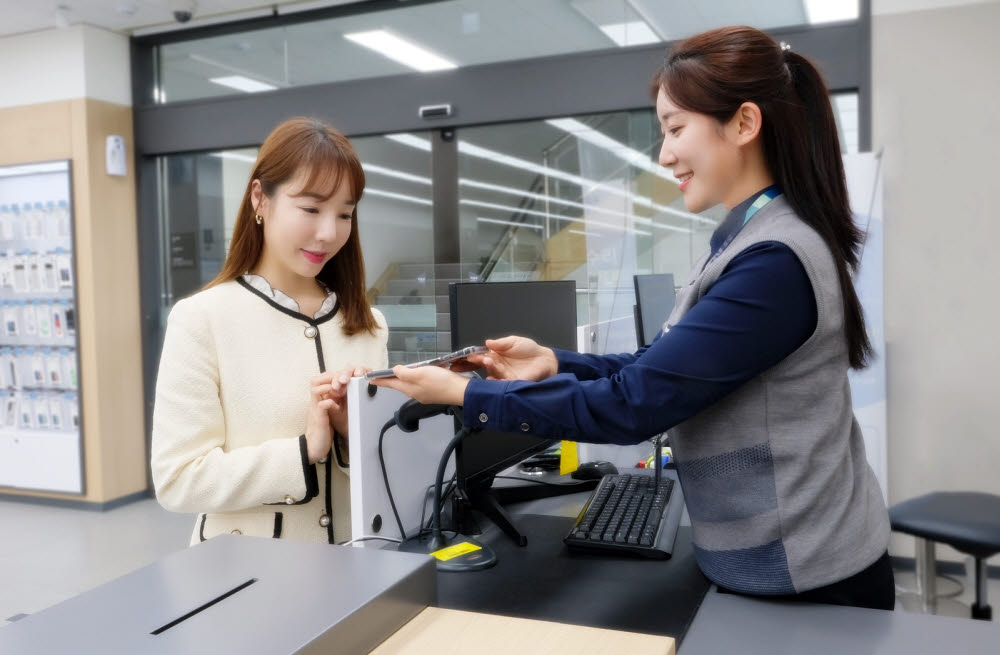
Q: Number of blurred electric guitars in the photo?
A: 0